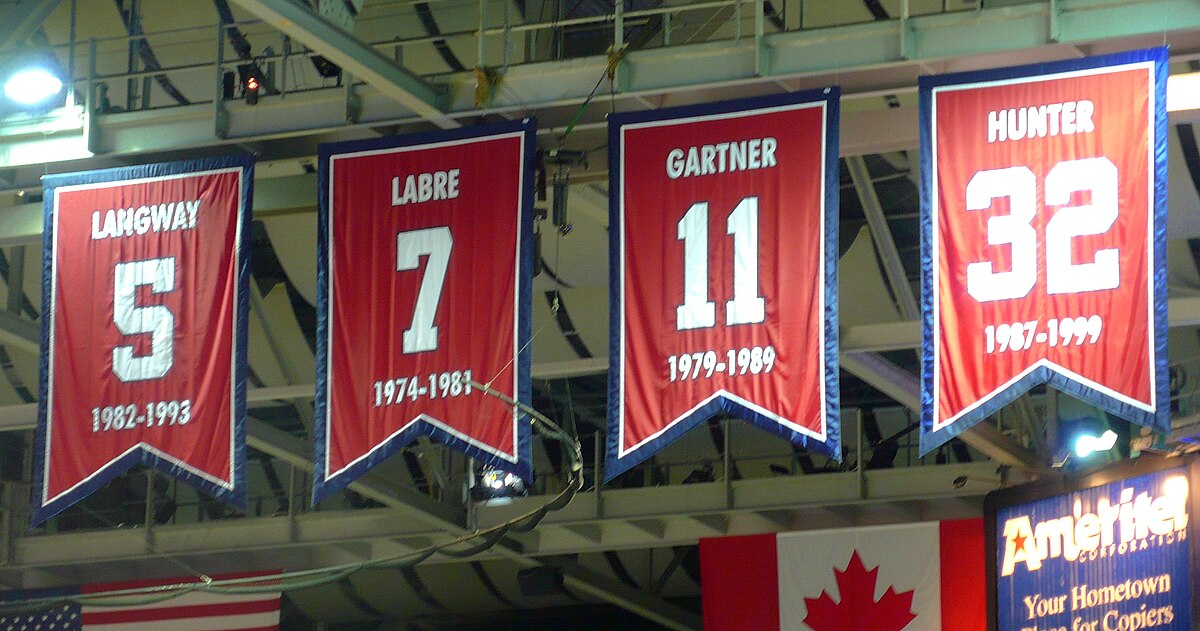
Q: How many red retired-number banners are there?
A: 4